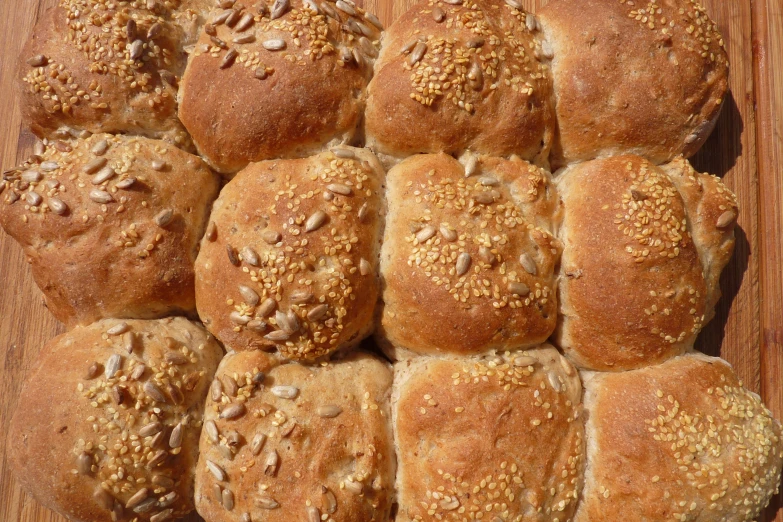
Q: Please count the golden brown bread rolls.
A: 12